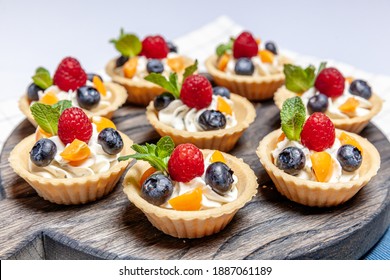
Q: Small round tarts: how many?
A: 8